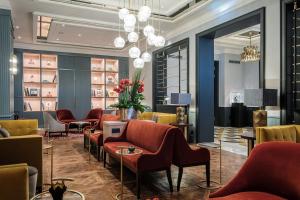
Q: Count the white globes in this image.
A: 13